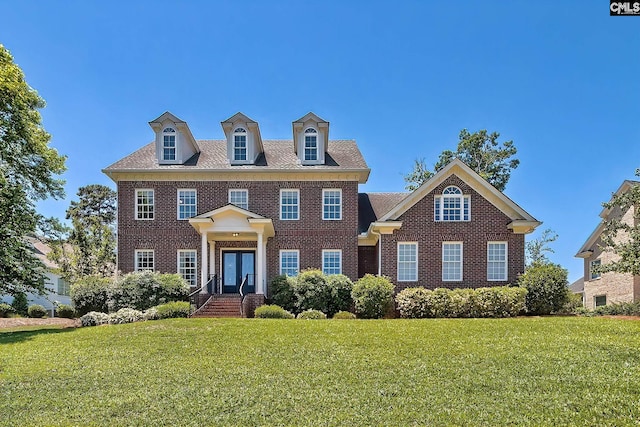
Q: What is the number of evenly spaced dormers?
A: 3